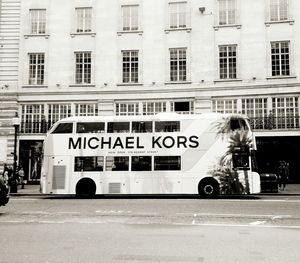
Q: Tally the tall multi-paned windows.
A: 12